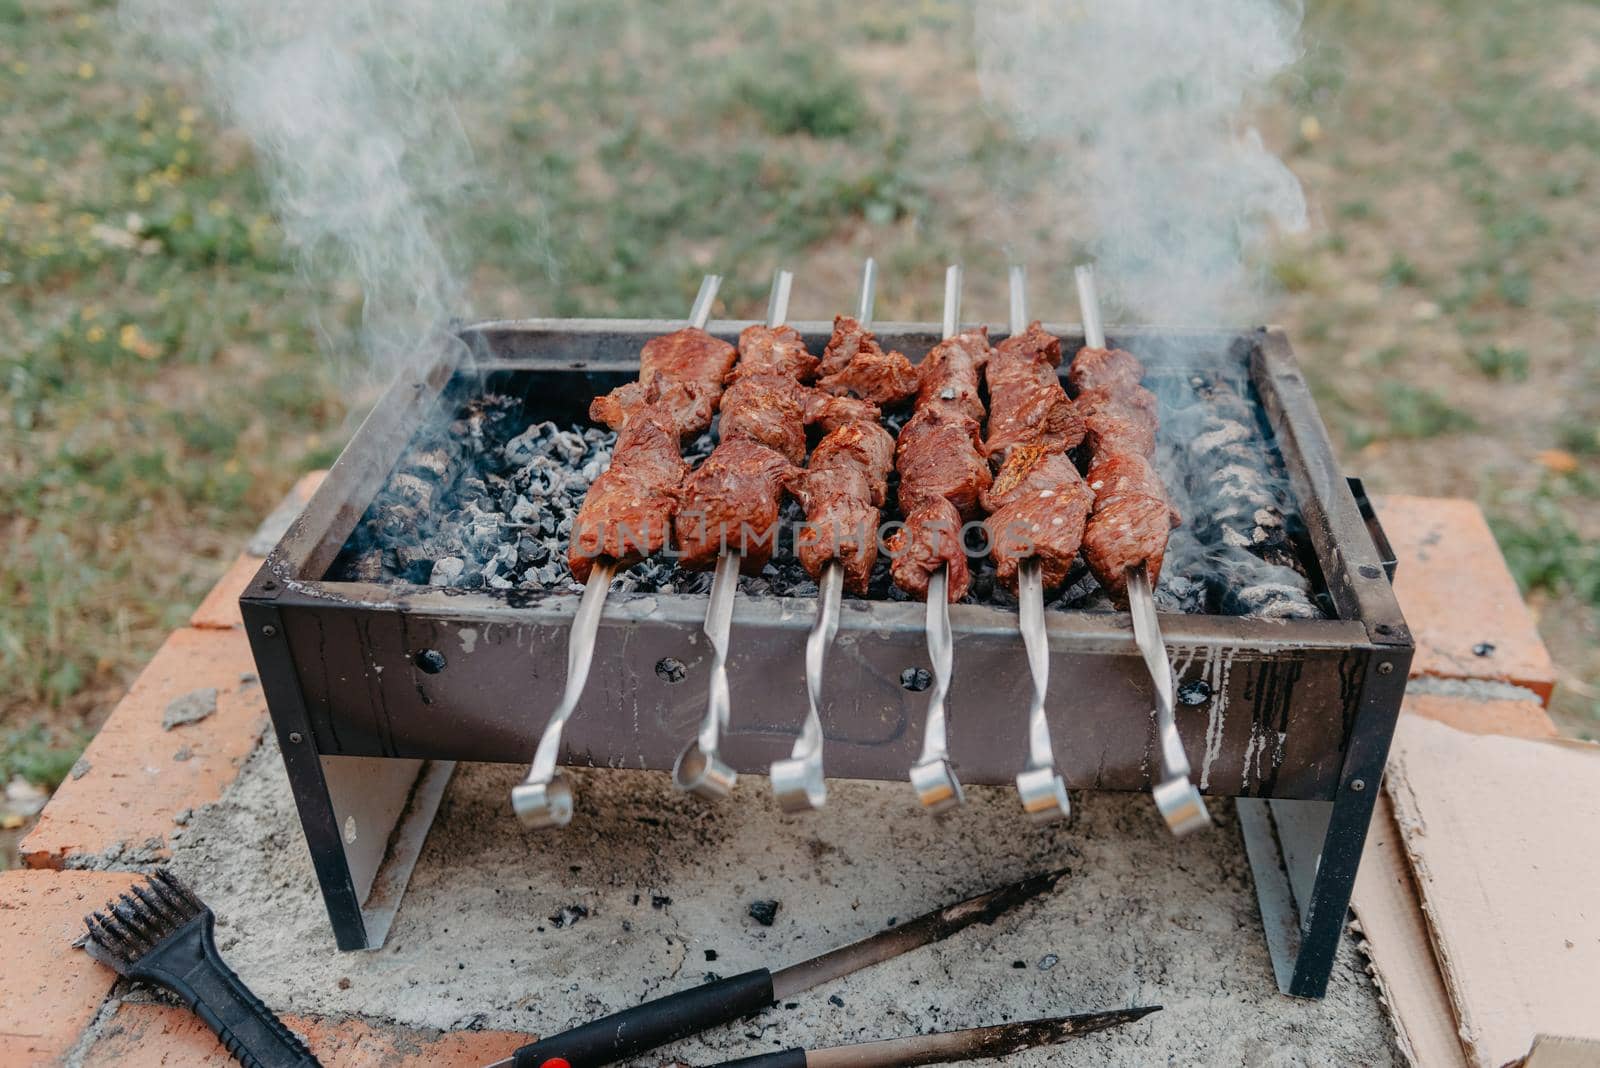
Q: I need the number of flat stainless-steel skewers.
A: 6